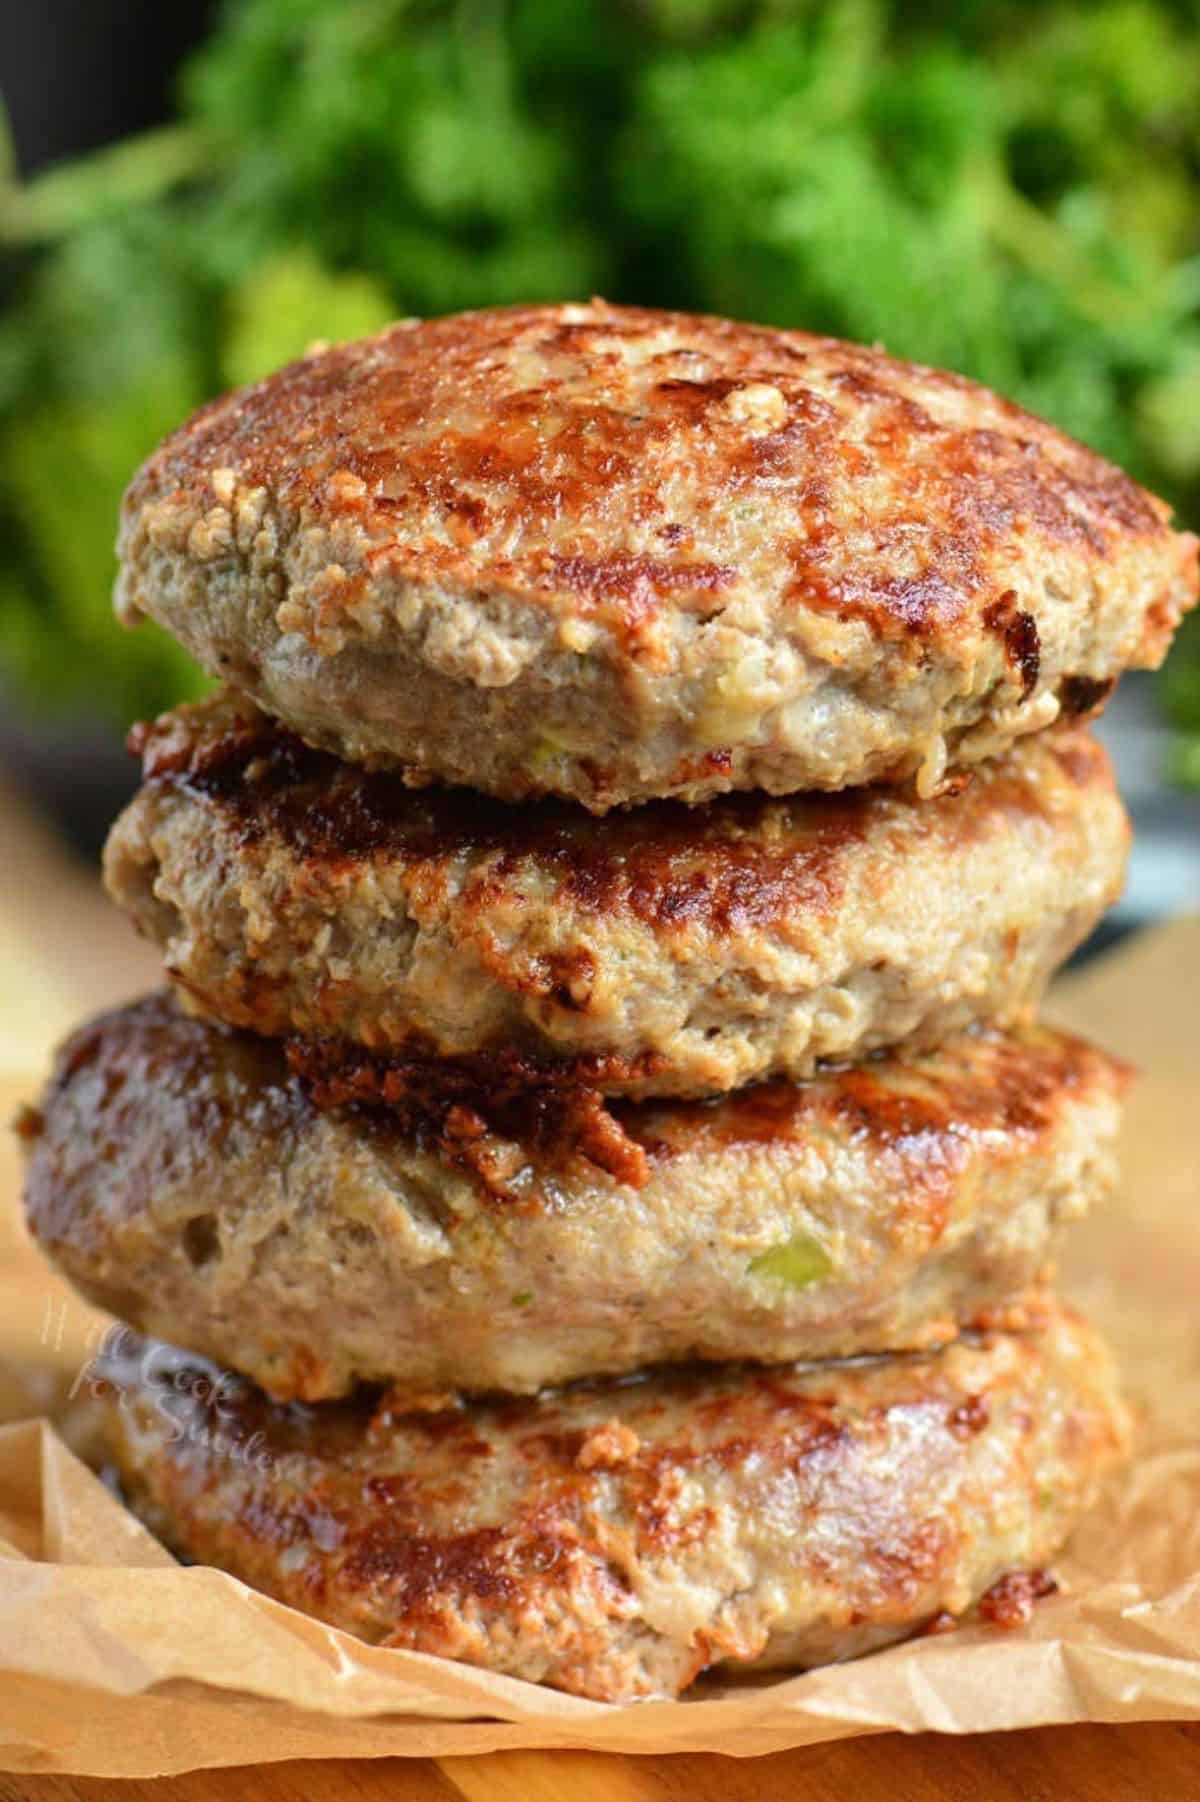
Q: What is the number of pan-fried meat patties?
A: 4